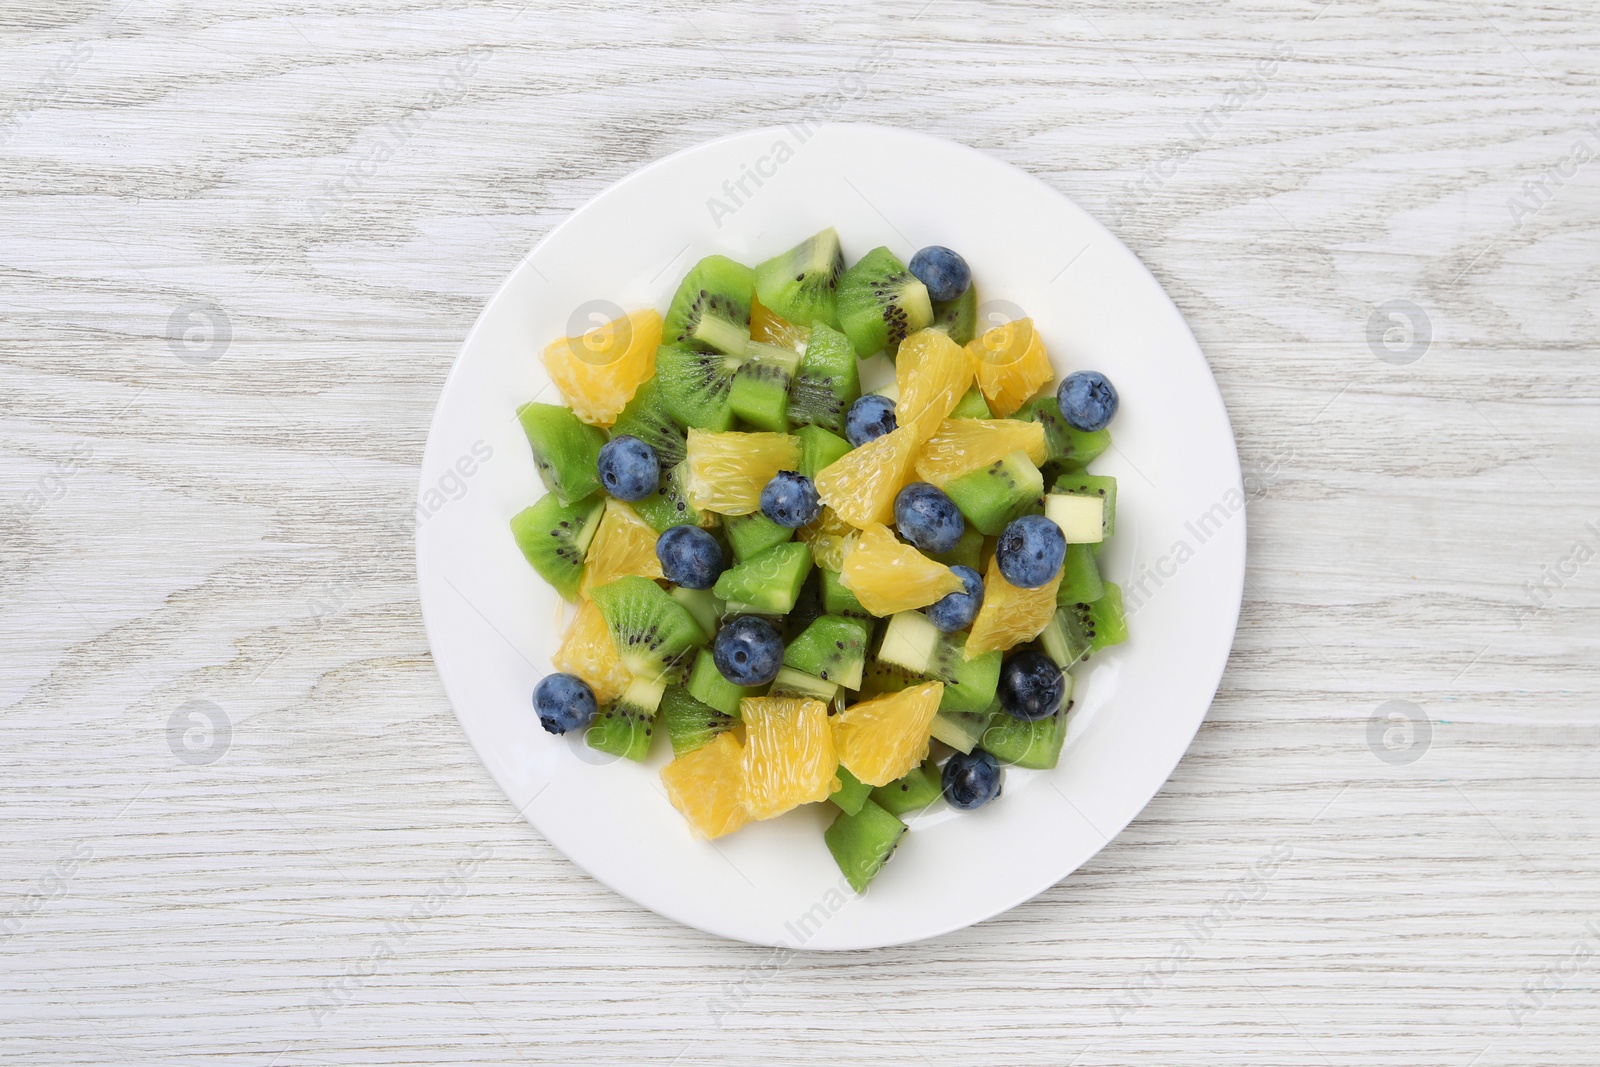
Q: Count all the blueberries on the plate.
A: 13